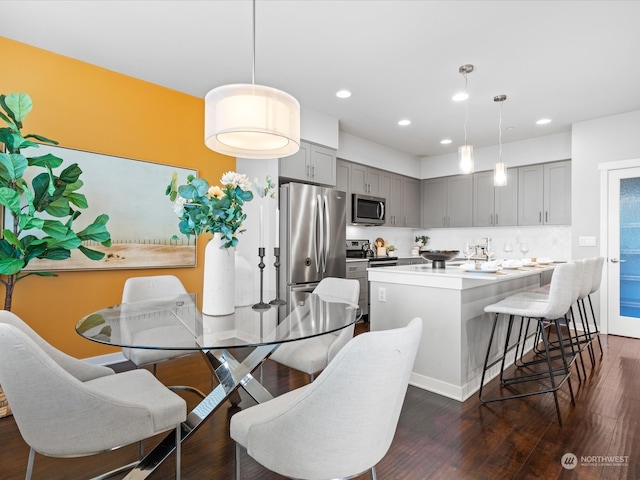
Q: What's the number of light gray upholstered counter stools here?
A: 4